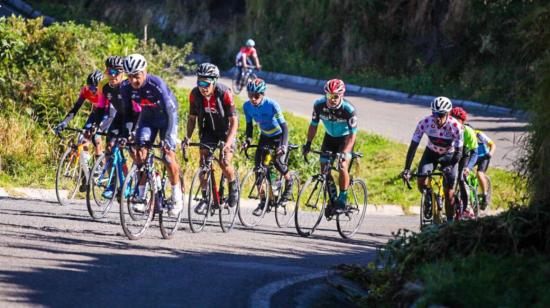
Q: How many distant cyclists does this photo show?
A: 1